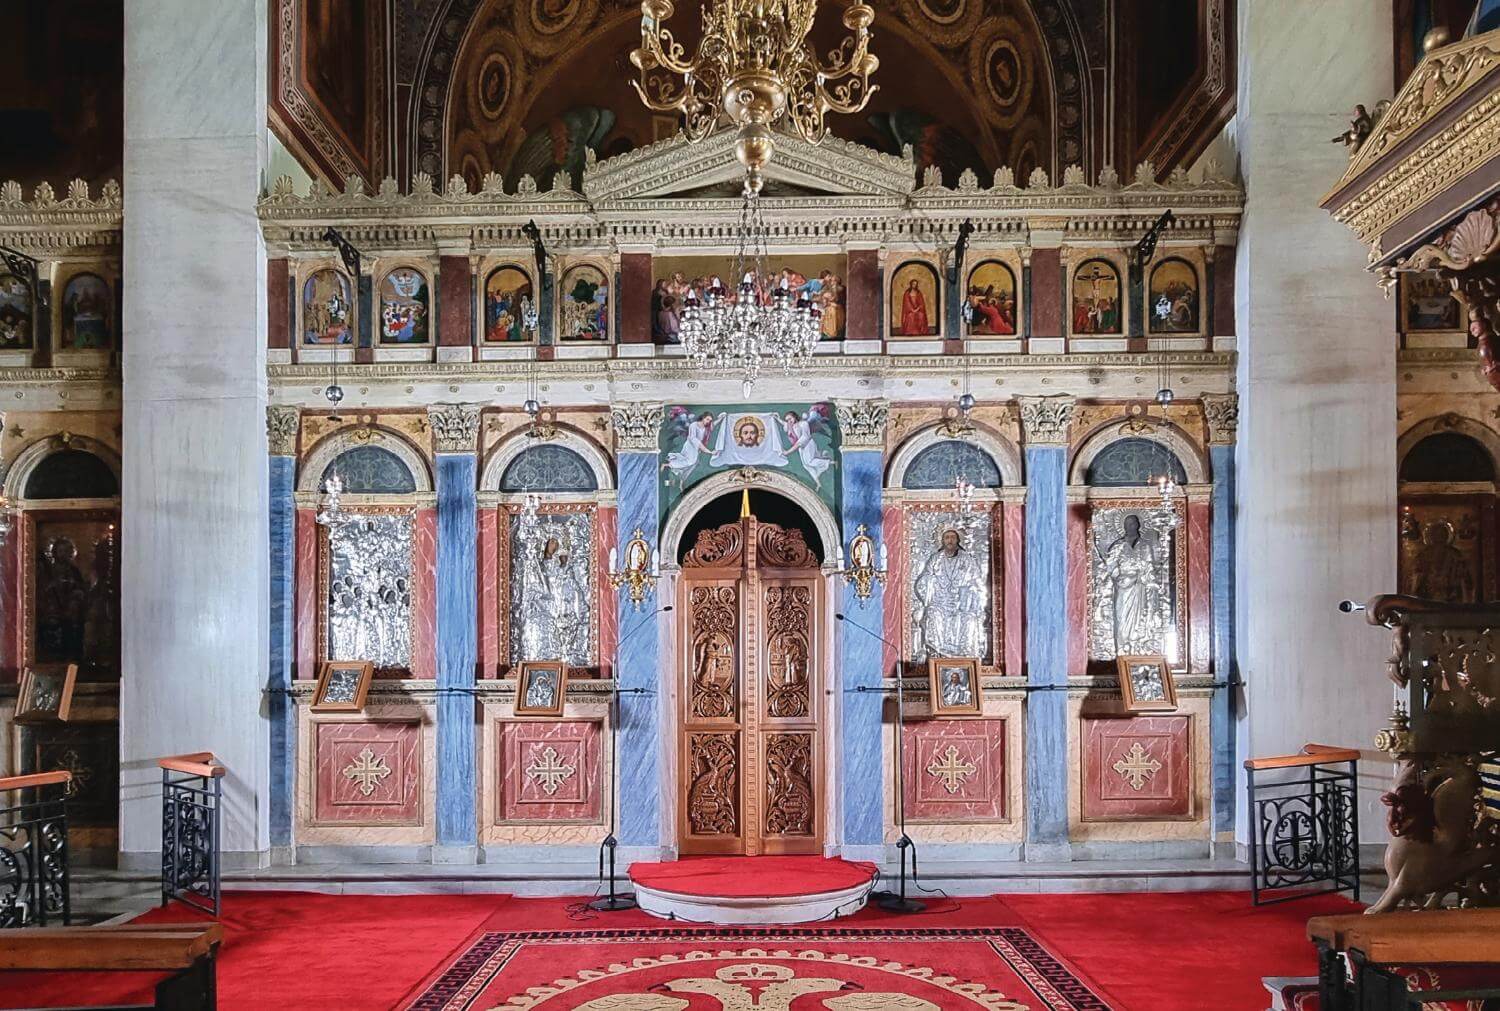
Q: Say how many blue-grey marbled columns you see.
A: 6